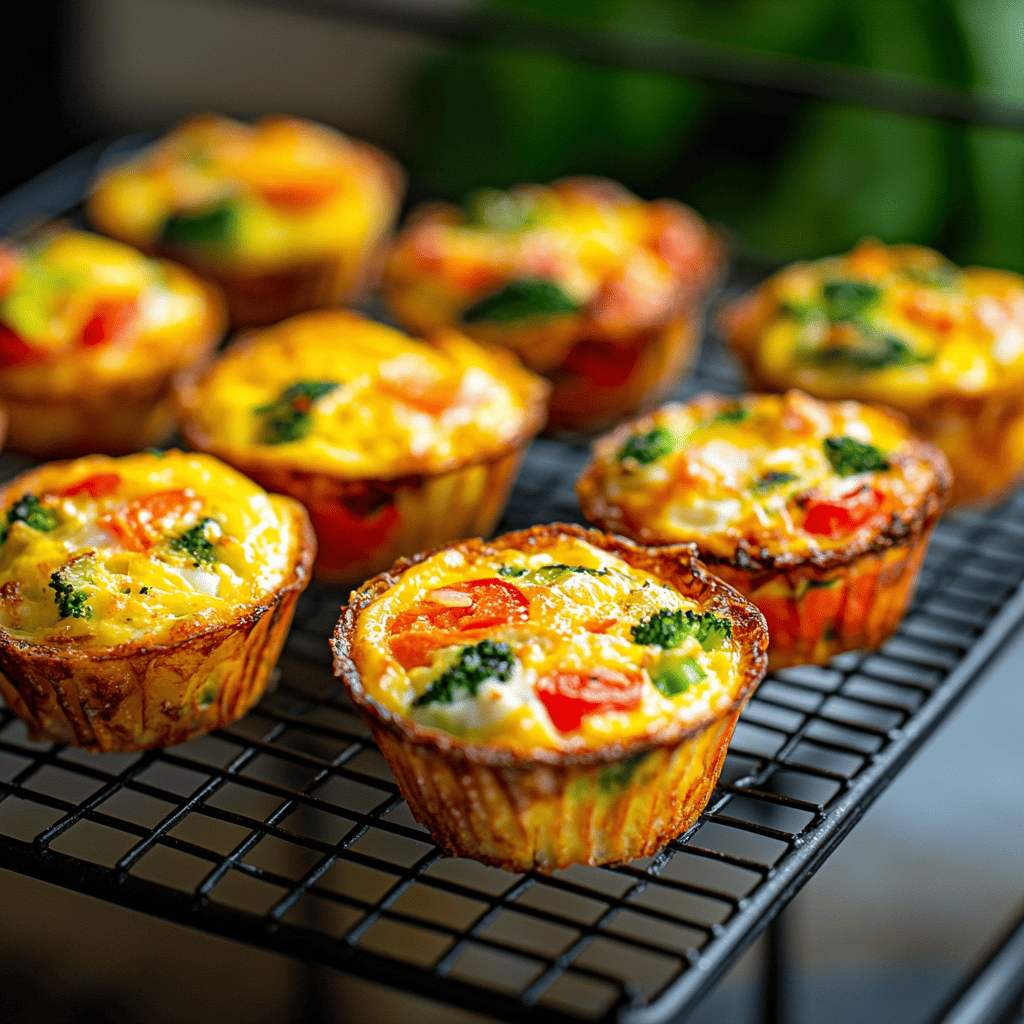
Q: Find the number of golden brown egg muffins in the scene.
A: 8